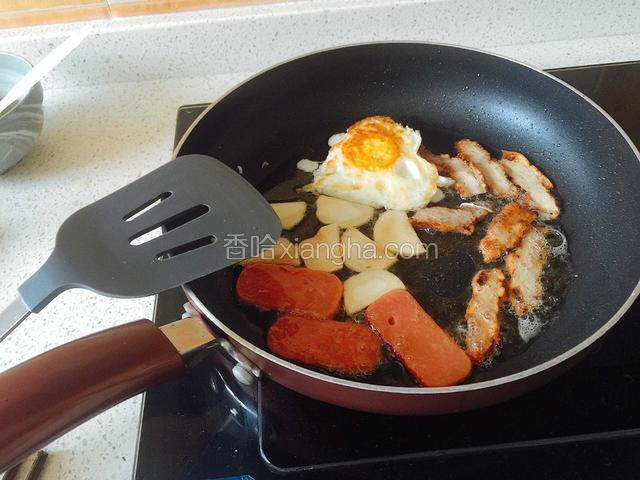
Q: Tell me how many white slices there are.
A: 7